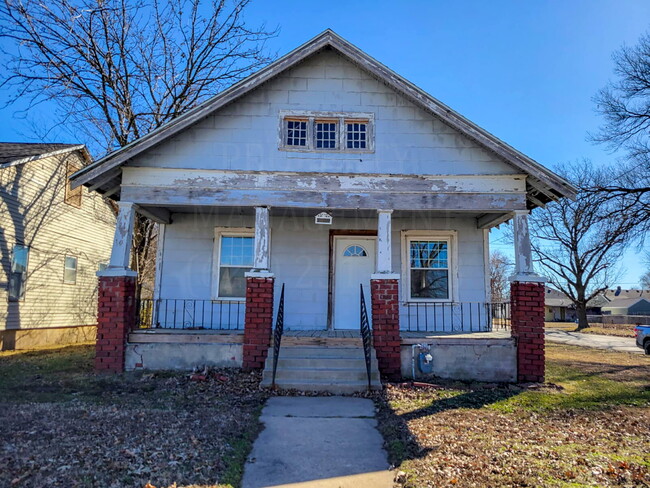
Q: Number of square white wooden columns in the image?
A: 4